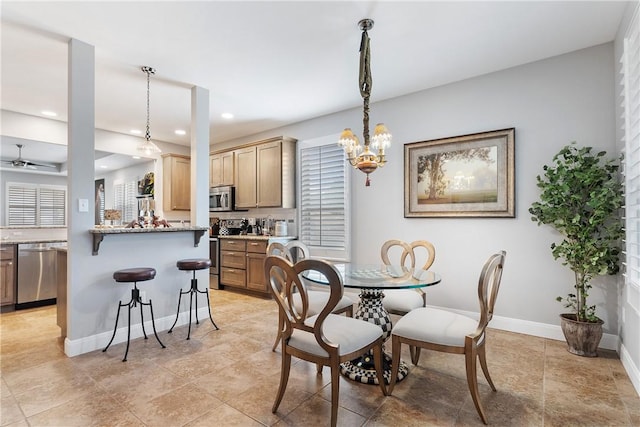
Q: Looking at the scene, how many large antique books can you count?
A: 0